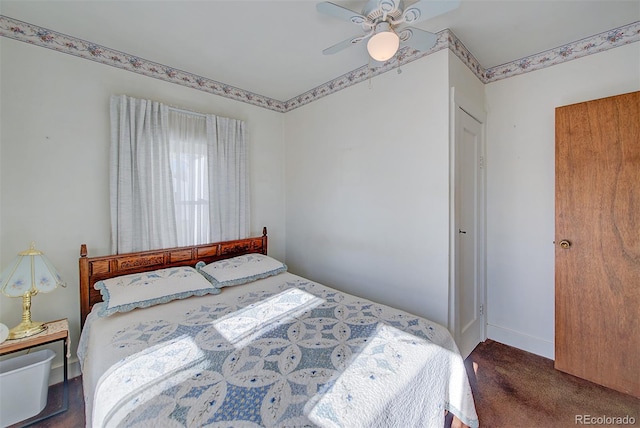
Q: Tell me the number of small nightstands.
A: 1